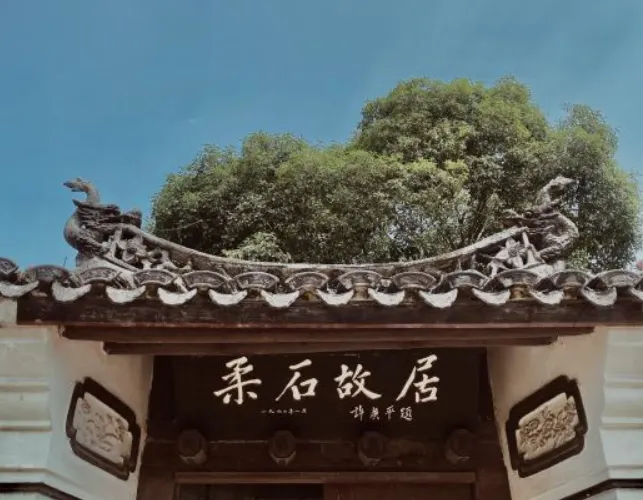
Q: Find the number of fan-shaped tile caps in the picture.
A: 13